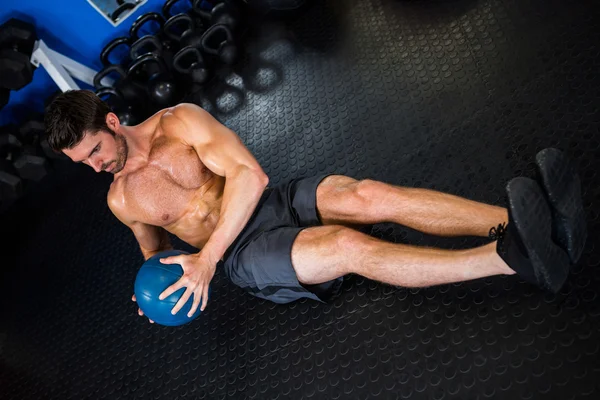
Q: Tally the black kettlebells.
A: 11